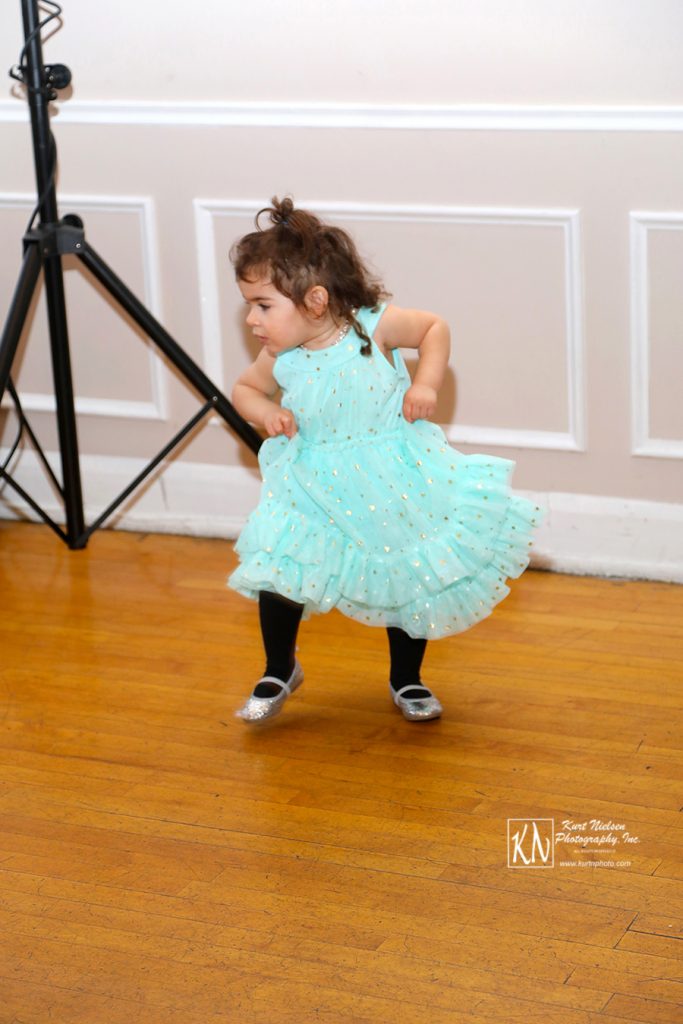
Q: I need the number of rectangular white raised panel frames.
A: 3